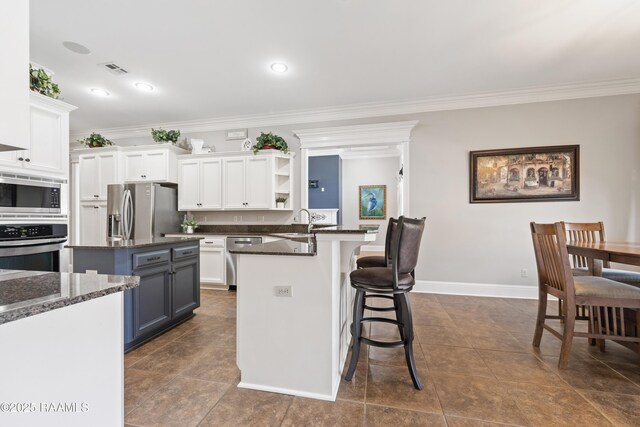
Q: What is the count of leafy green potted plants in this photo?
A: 6